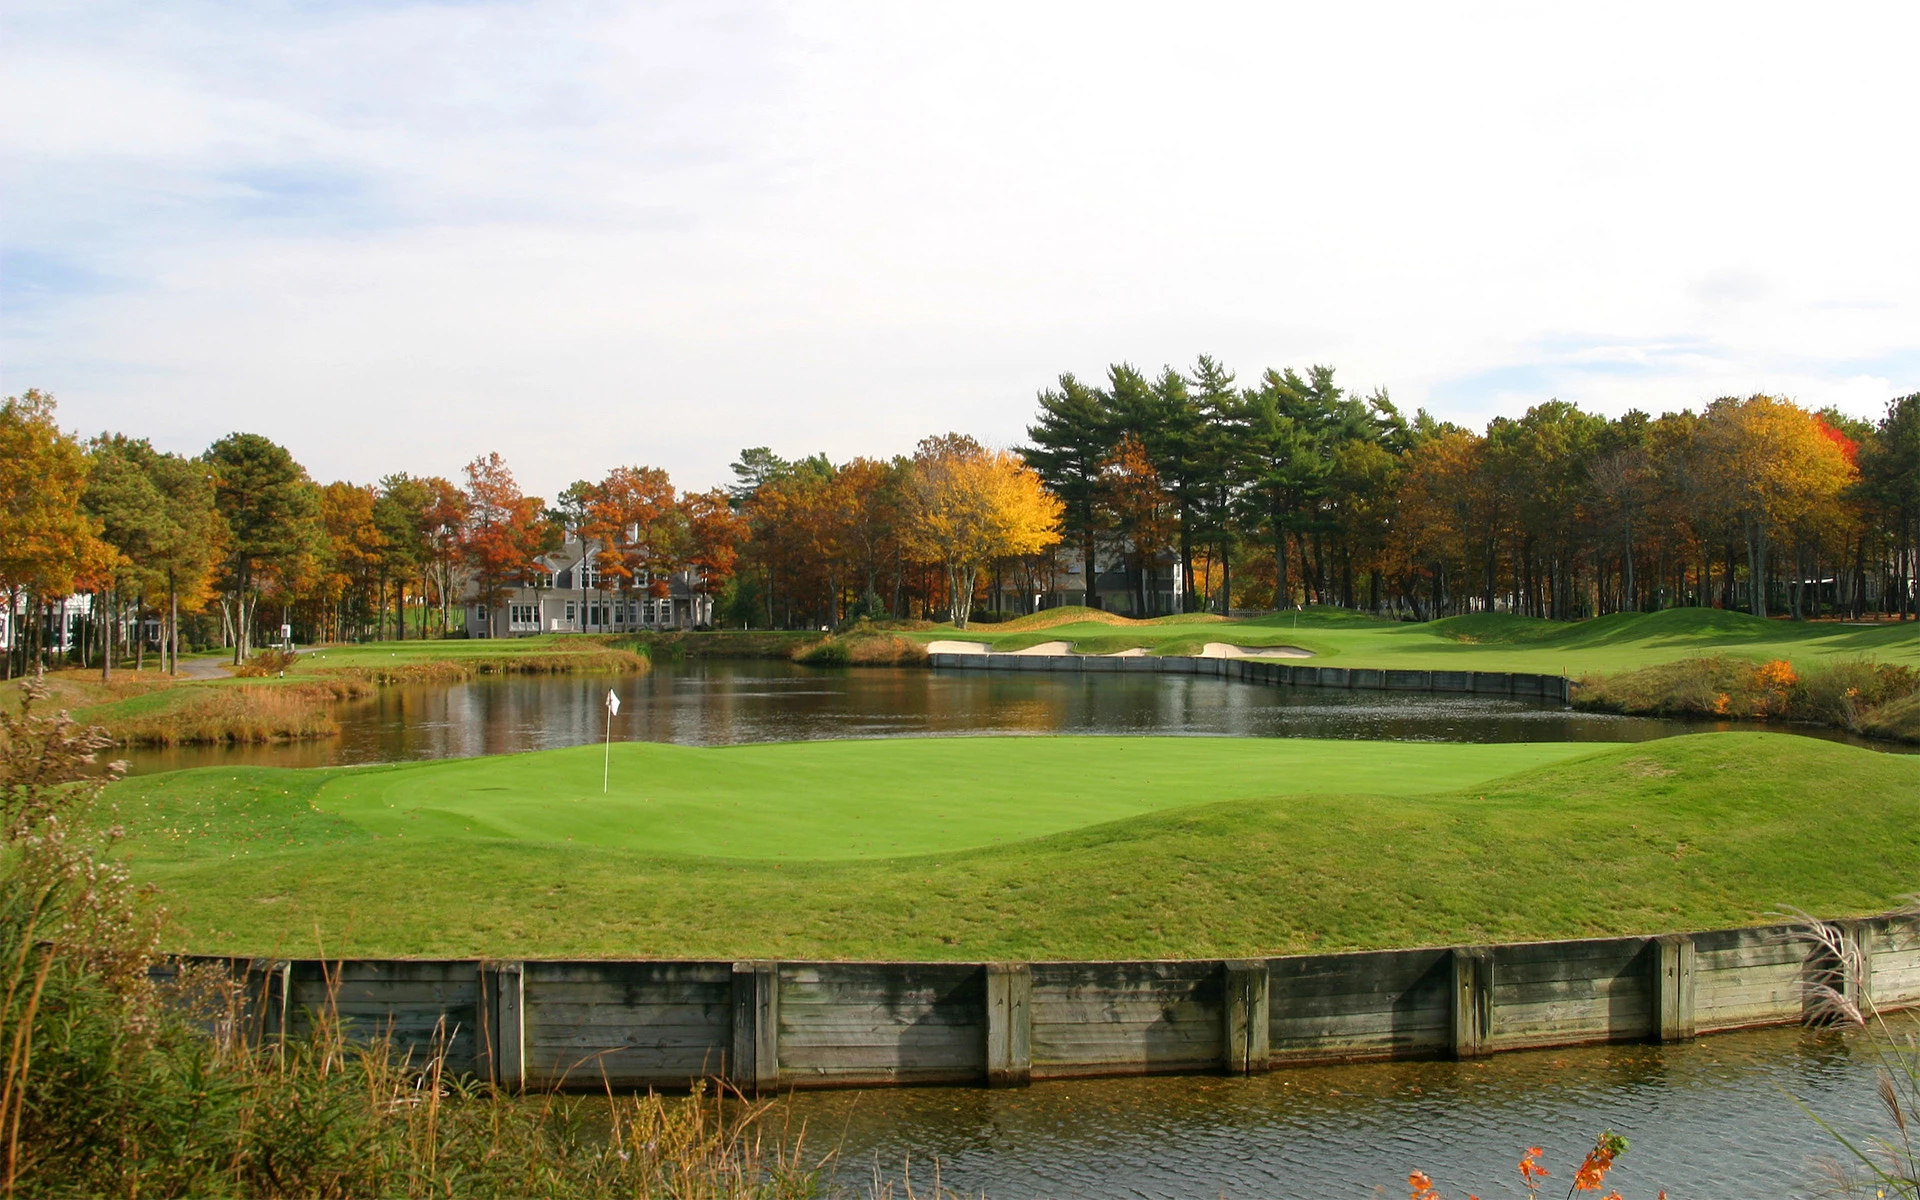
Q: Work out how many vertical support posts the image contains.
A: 8